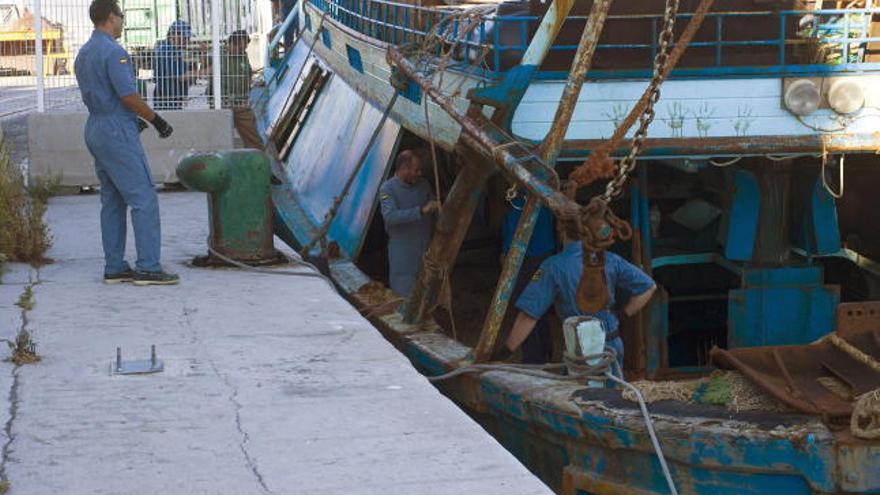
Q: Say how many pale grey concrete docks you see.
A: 1